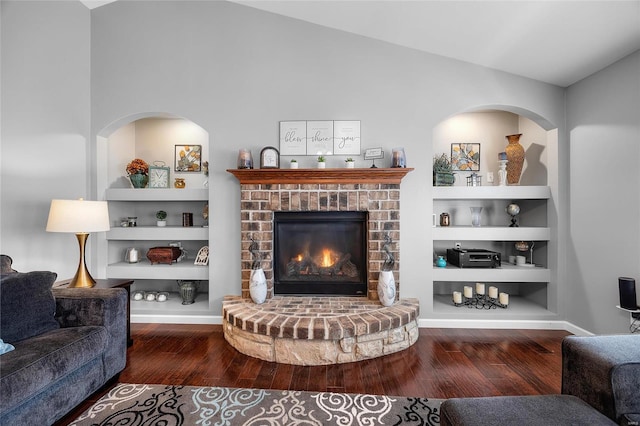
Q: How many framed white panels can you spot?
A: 3